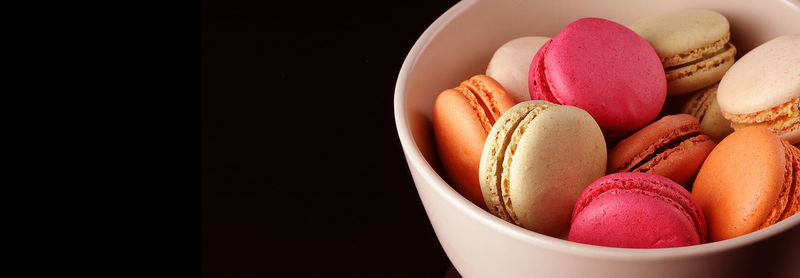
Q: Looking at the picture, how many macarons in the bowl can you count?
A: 10